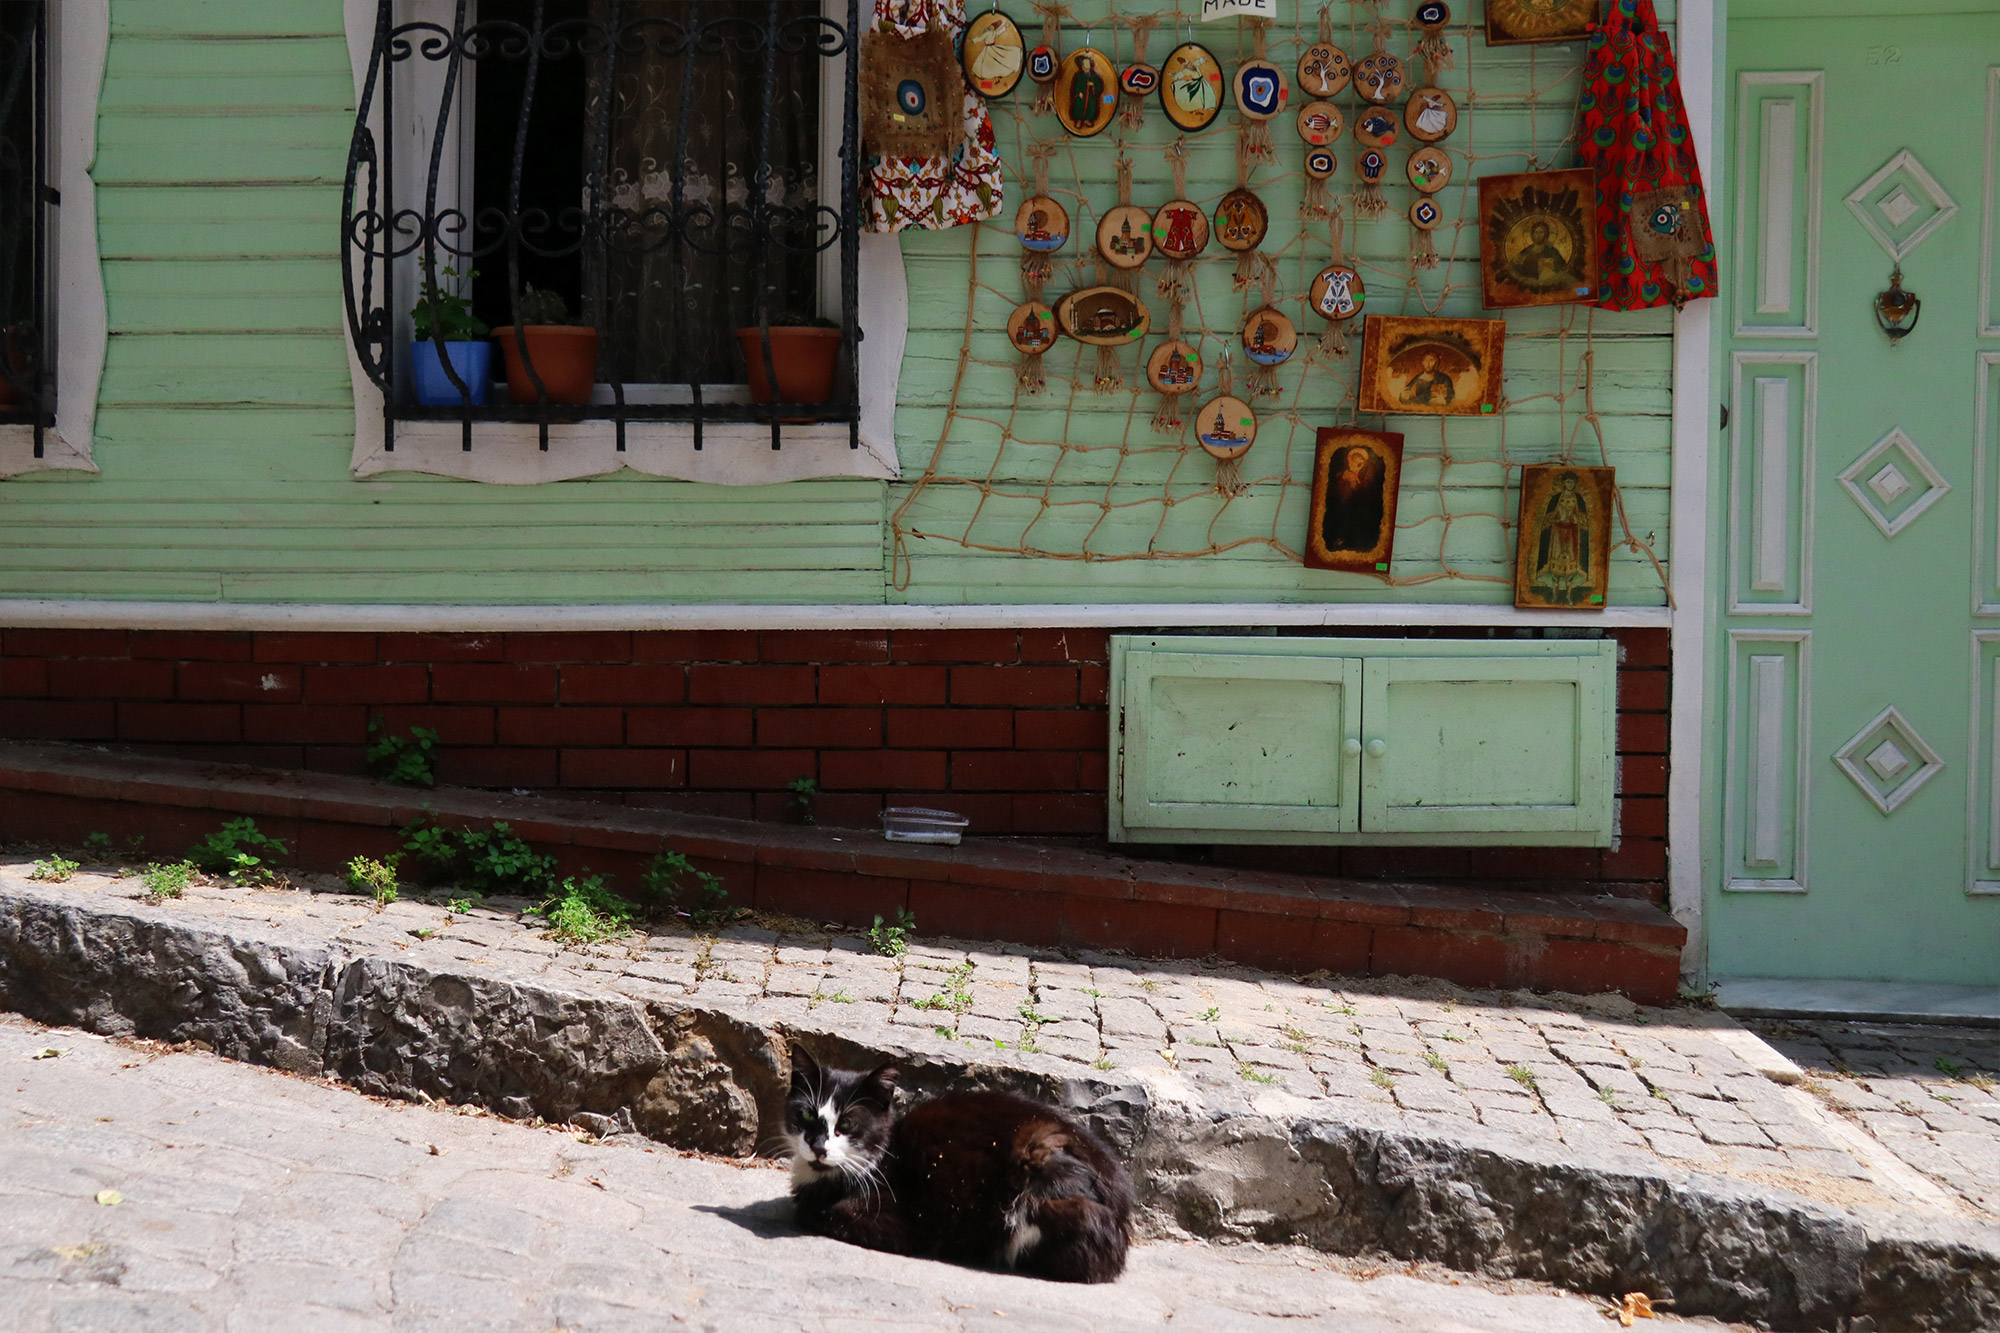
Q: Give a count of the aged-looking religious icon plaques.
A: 5